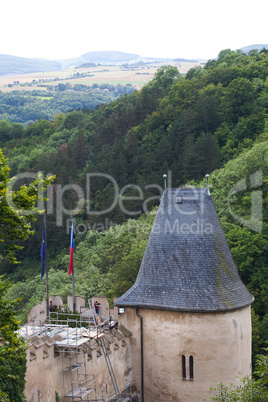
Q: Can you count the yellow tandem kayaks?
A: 0